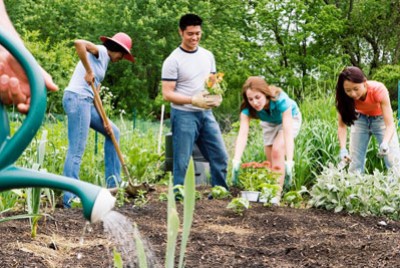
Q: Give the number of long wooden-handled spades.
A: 1